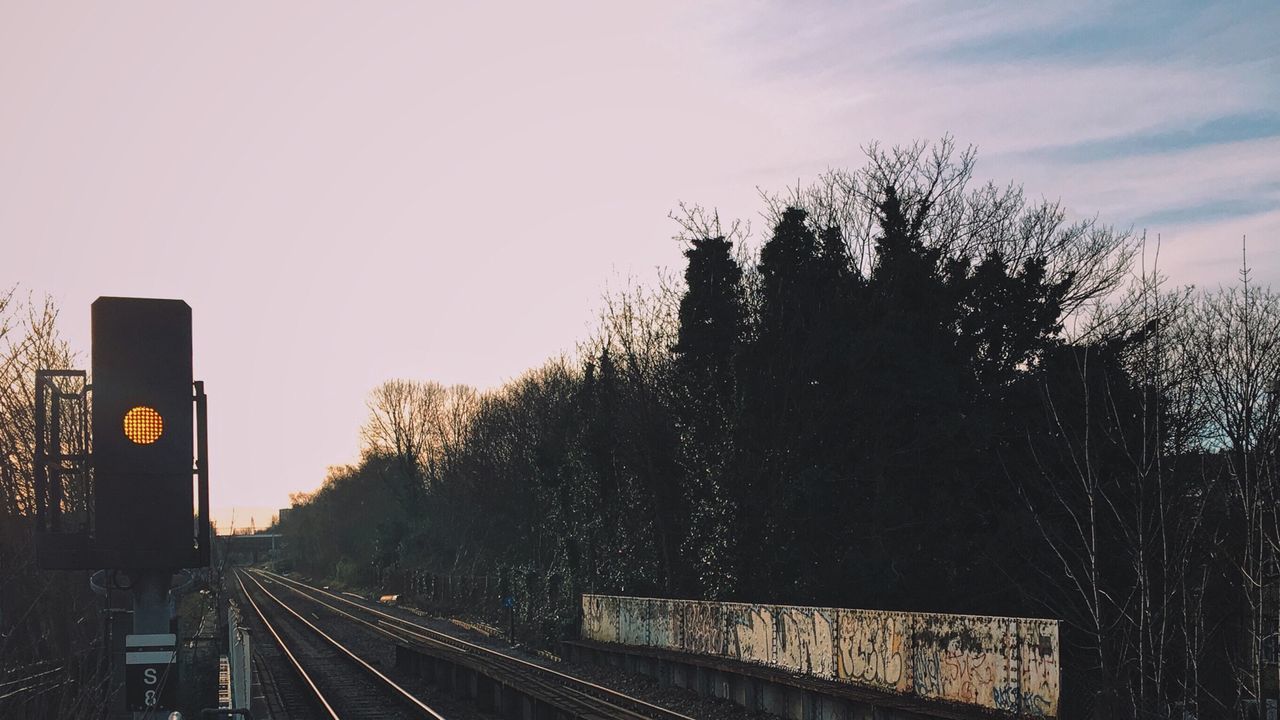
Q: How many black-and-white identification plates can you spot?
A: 1